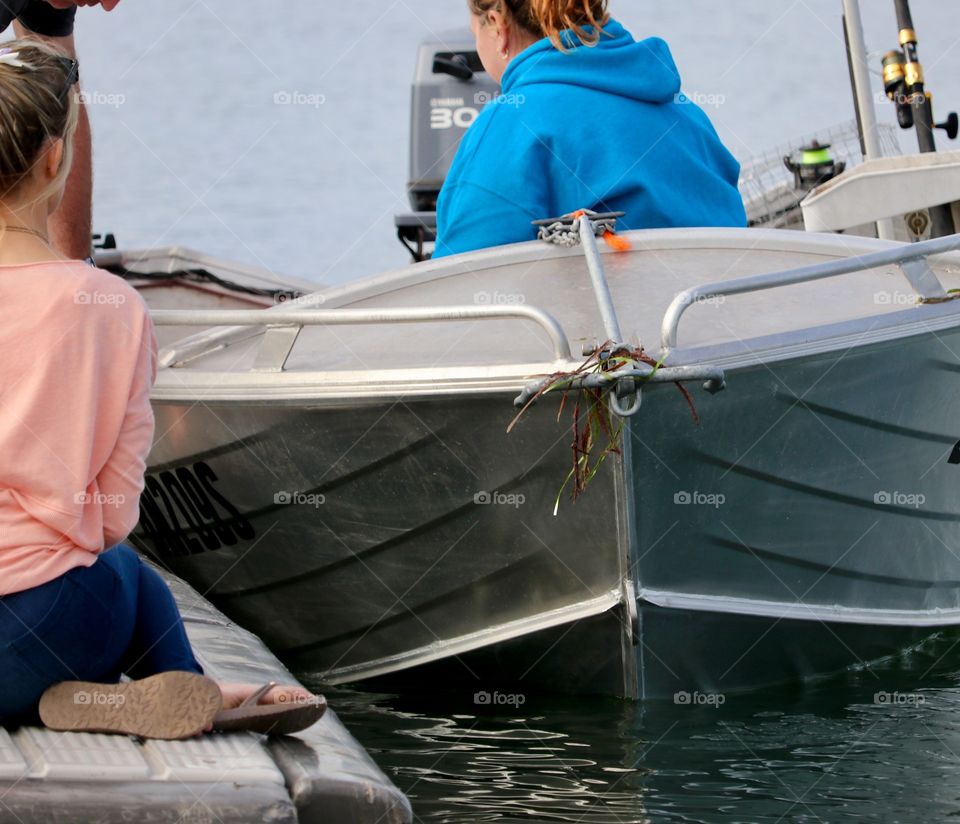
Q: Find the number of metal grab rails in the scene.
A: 2